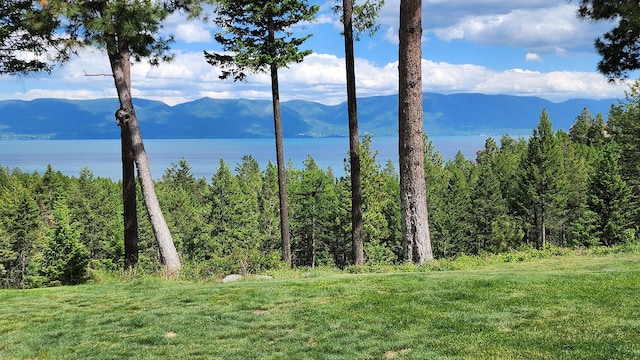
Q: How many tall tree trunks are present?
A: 5